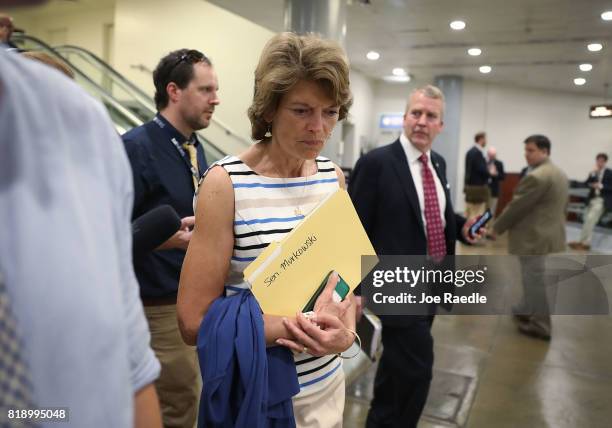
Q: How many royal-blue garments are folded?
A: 1